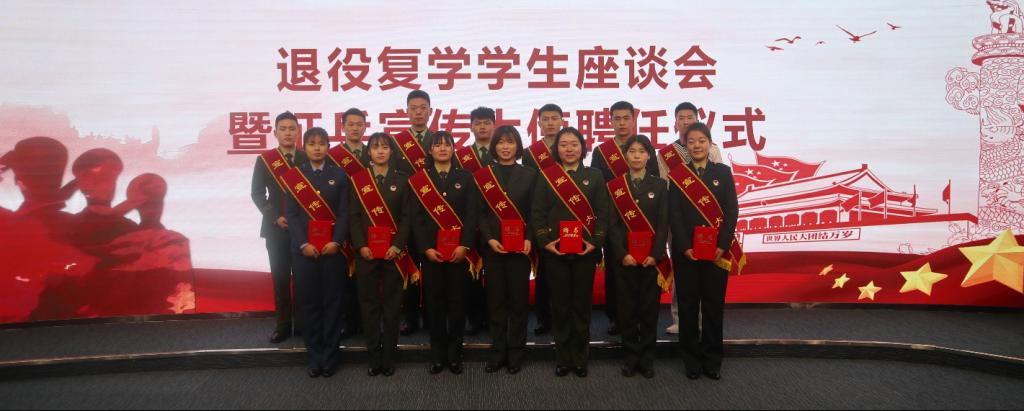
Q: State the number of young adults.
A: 14